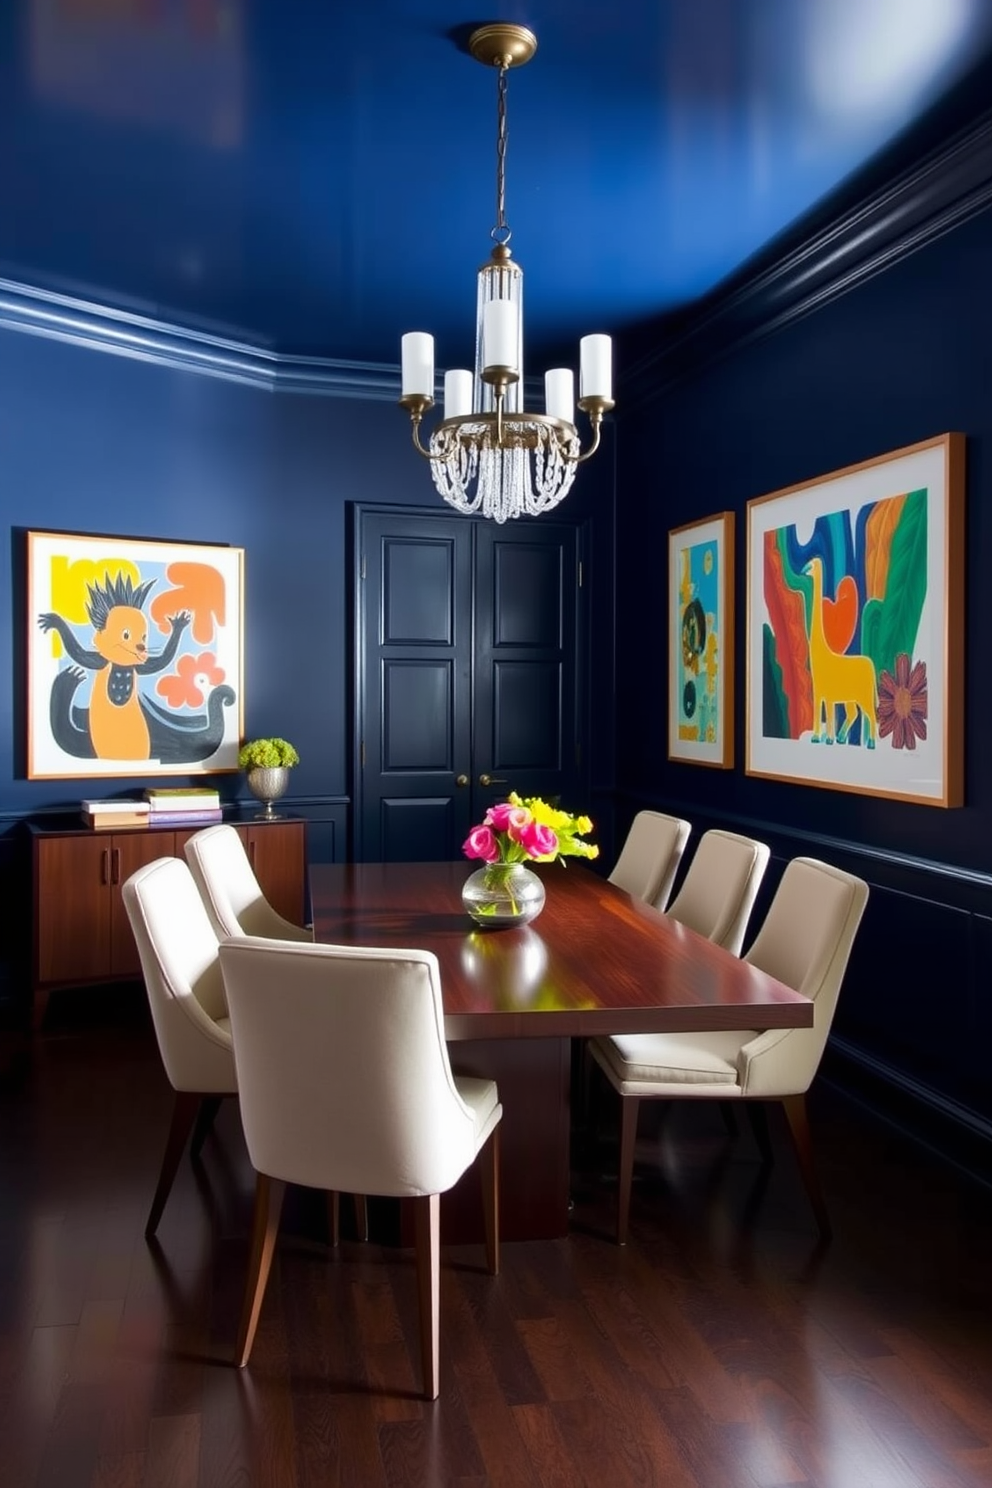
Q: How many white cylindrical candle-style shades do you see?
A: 5